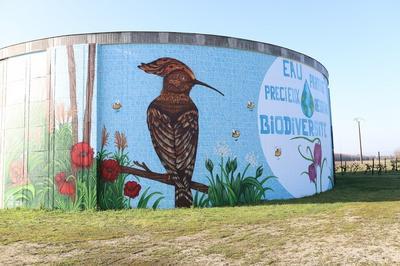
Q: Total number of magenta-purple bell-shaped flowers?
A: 2